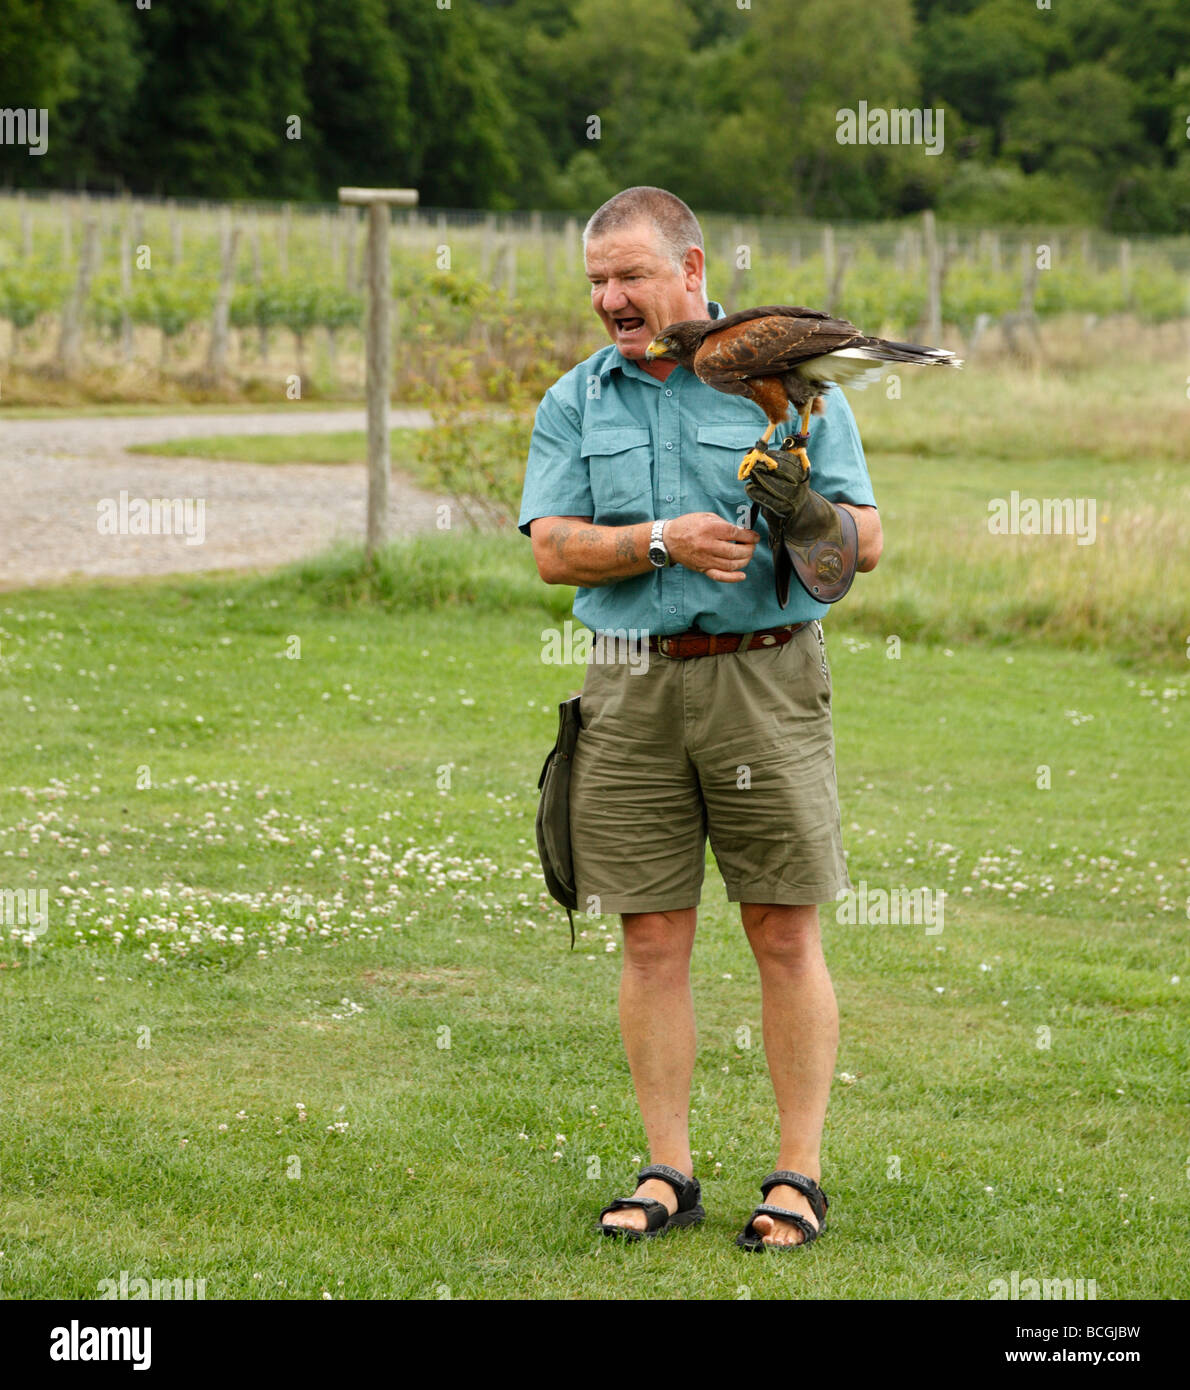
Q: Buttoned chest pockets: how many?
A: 2